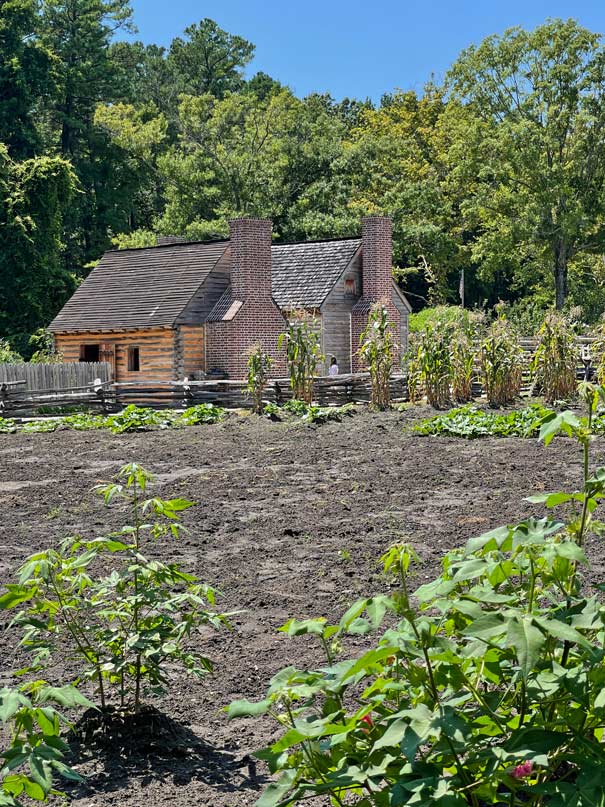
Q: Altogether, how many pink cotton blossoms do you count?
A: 2